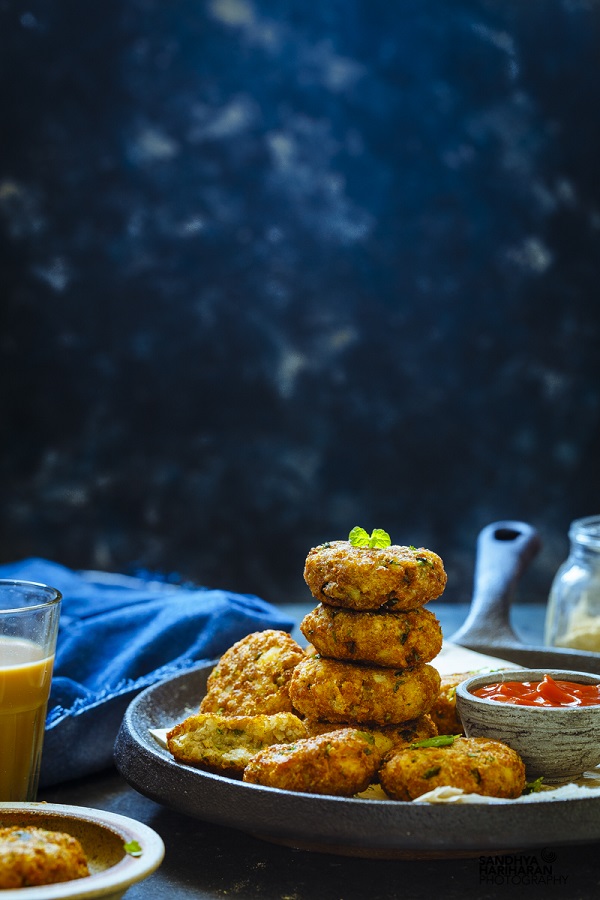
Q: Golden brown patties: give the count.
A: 10